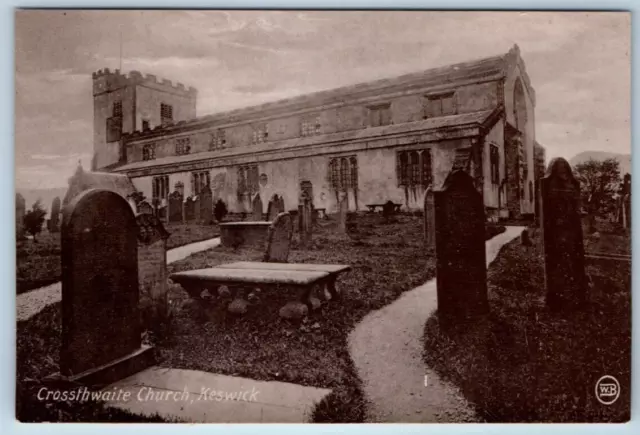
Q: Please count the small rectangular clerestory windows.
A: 7